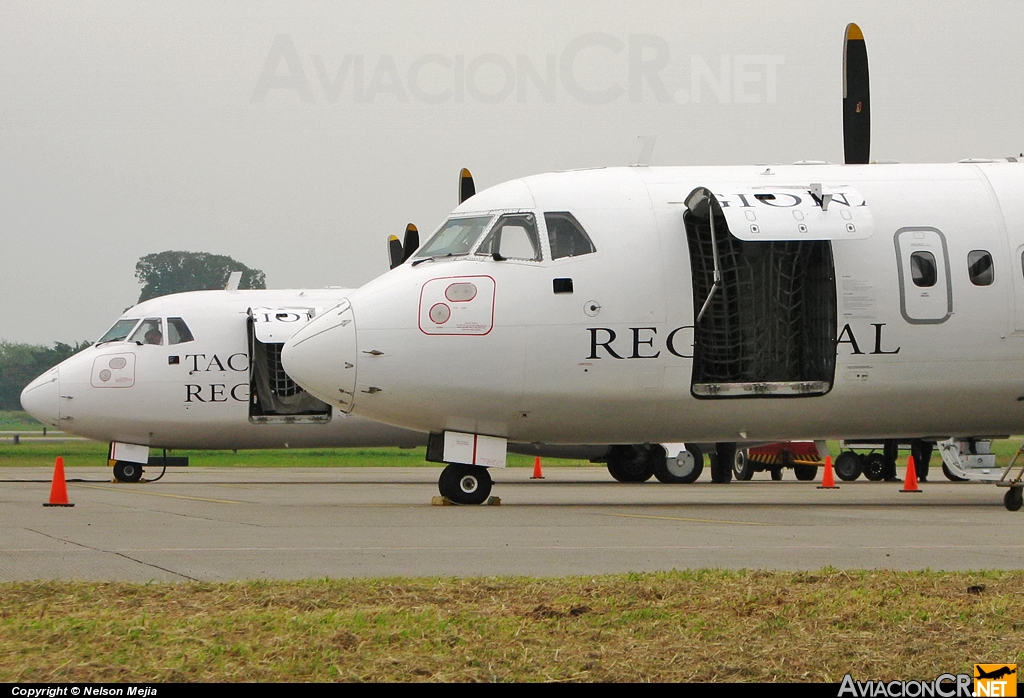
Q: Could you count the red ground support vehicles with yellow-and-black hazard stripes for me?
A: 1